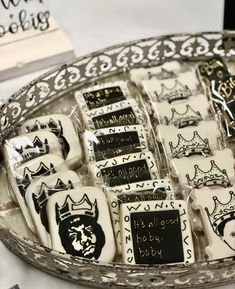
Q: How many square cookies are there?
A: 6